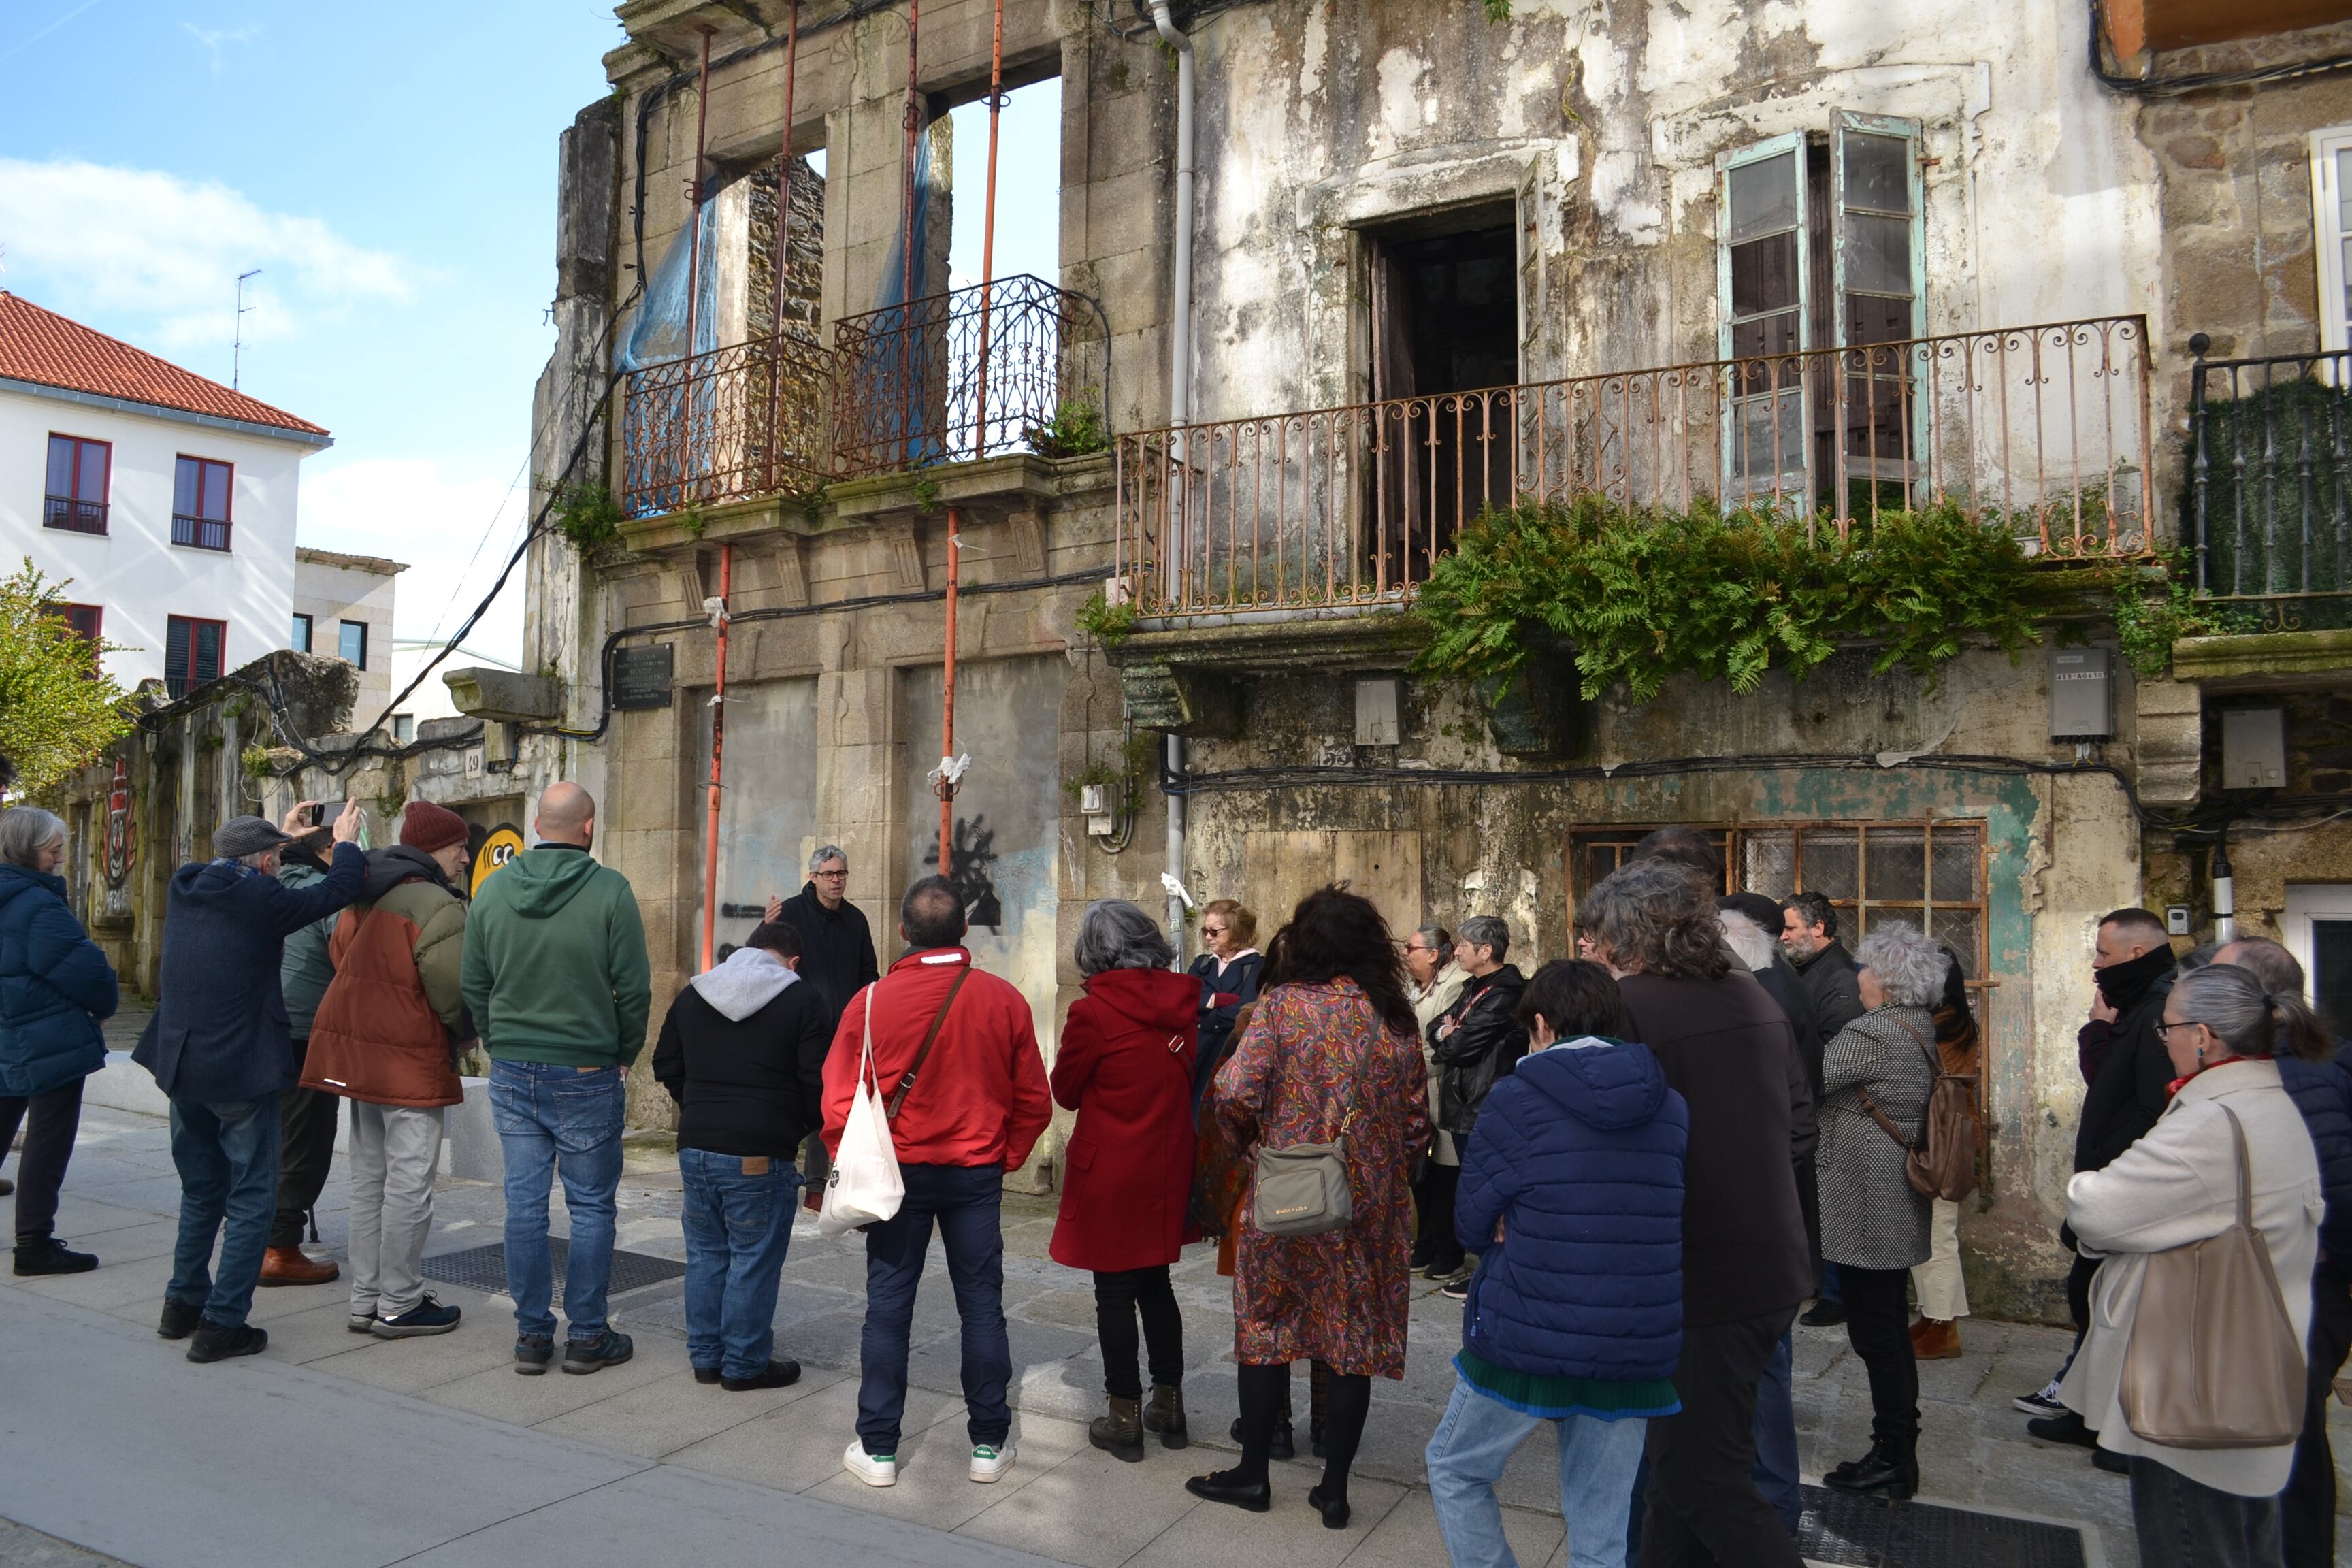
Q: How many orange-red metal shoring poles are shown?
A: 6